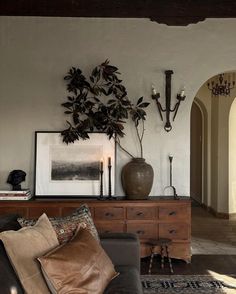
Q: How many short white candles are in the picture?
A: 2